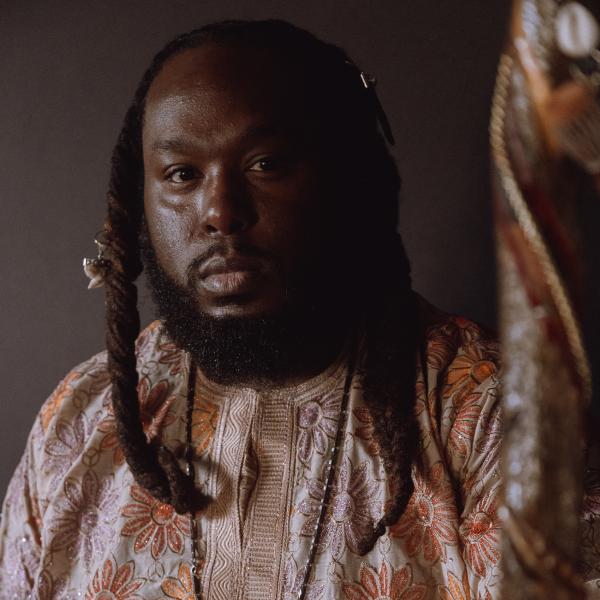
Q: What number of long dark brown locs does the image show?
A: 2